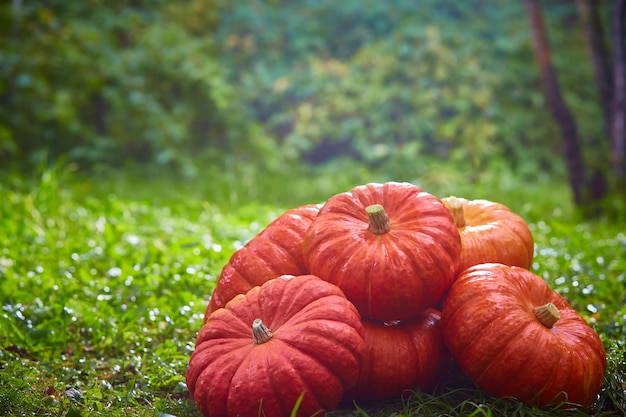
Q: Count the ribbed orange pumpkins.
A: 6